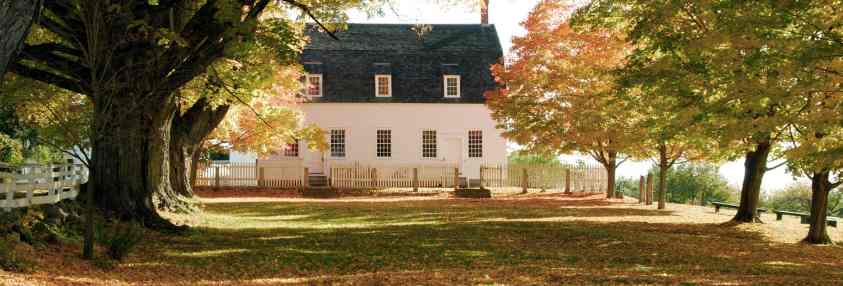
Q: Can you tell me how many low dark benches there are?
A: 2